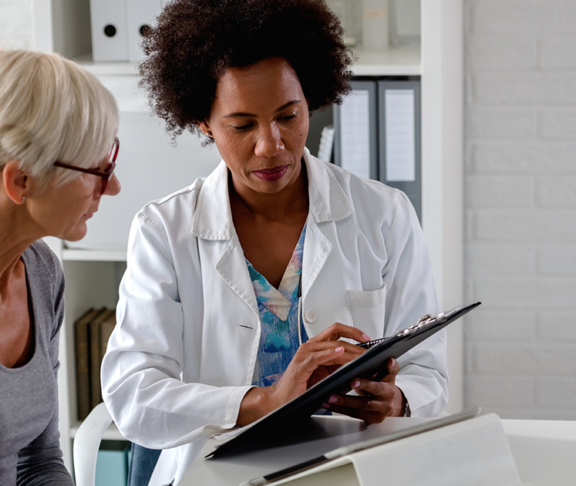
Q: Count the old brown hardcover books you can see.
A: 3